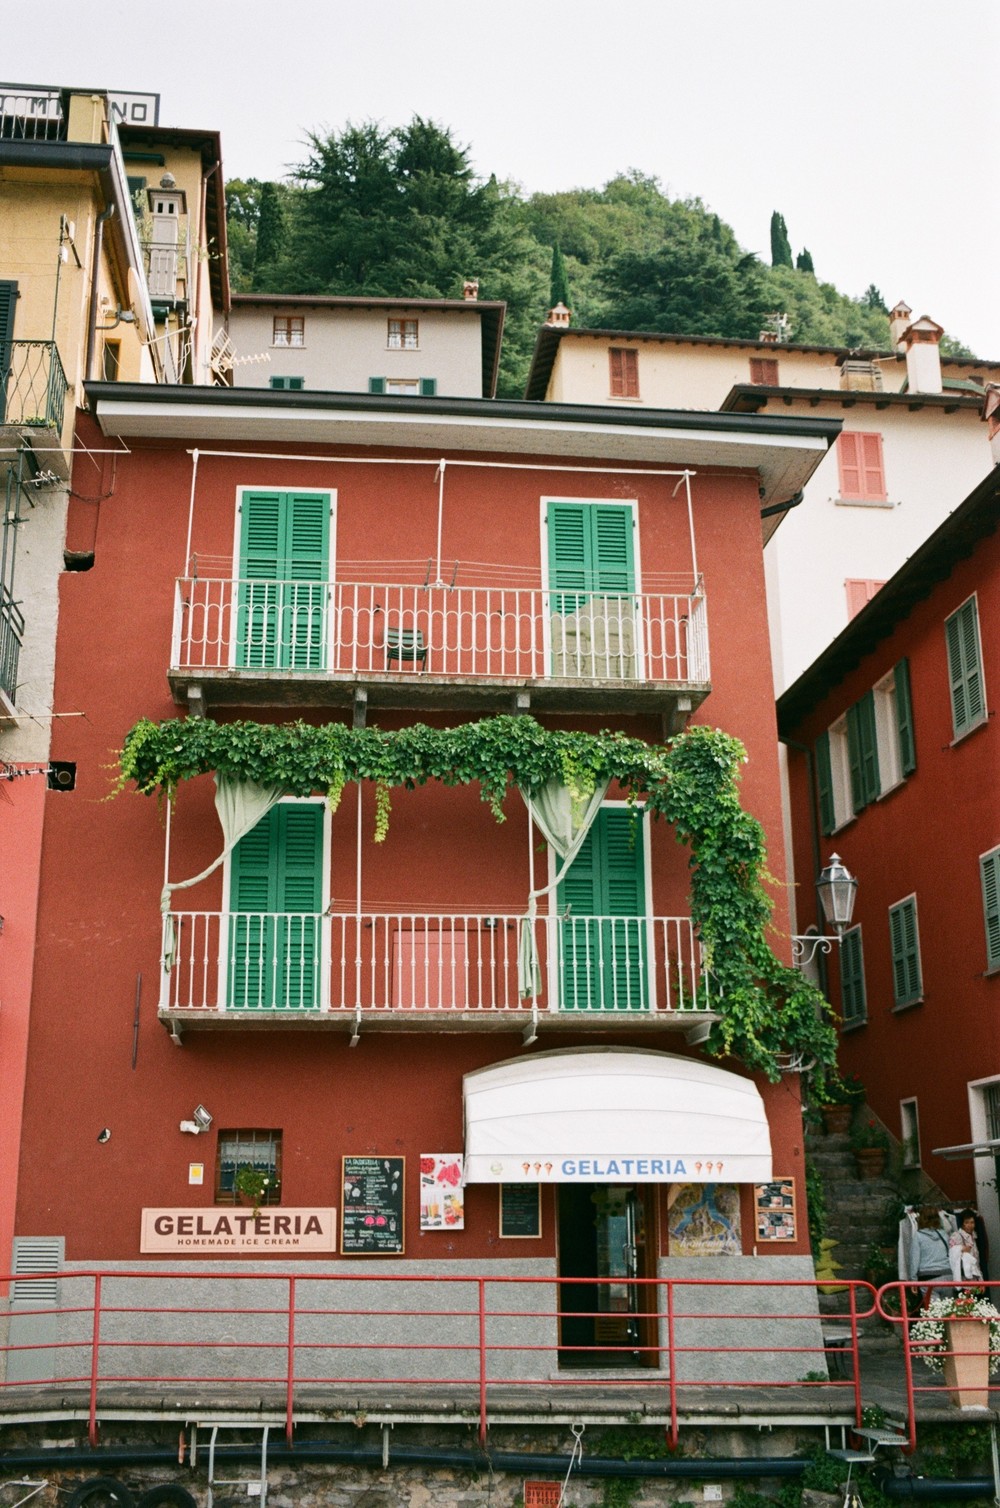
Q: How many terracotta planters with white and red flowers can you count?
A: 1